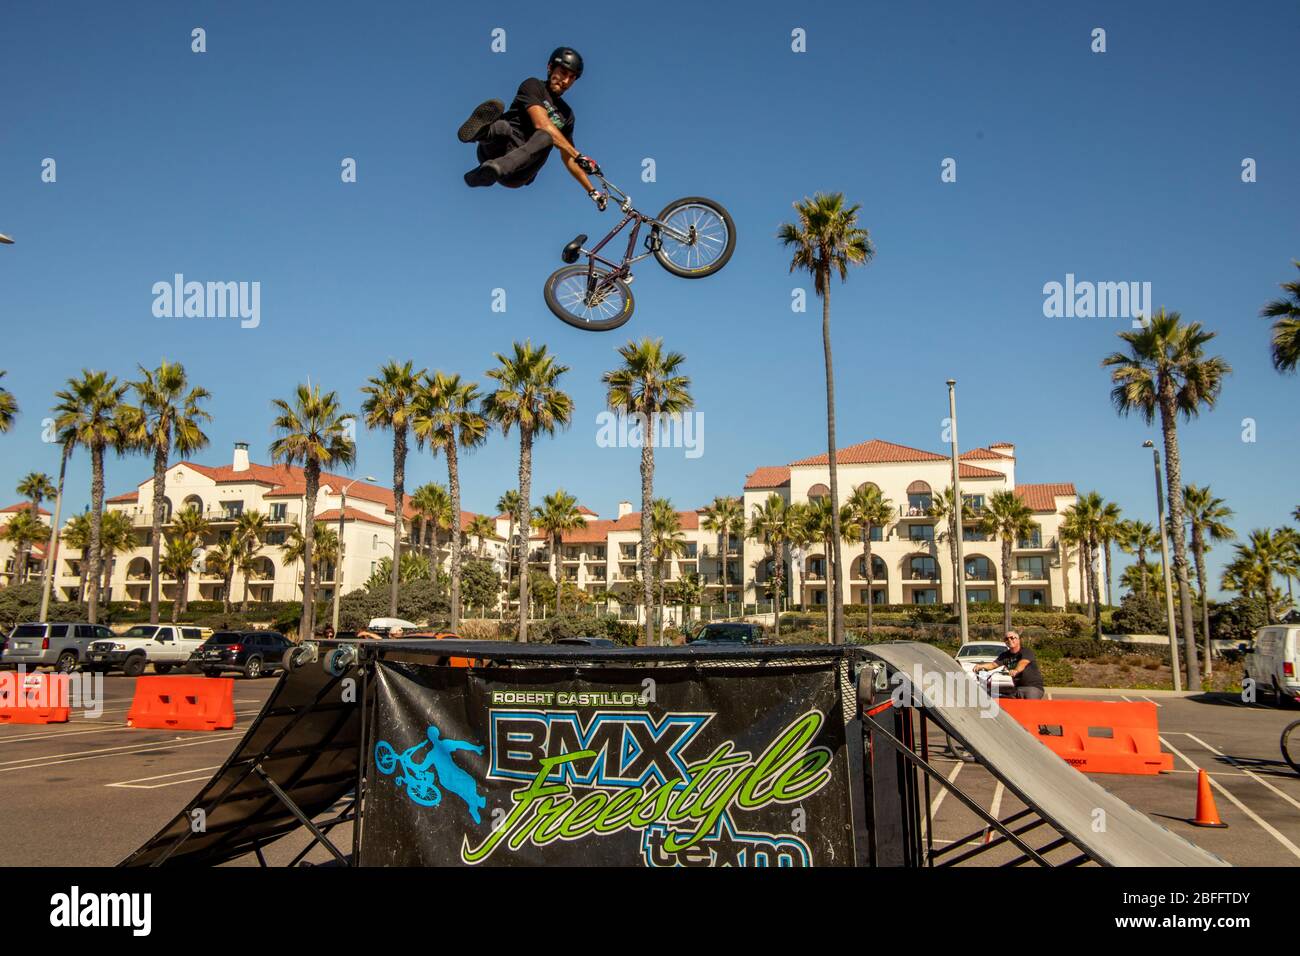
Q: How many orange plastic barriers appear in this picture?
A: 3